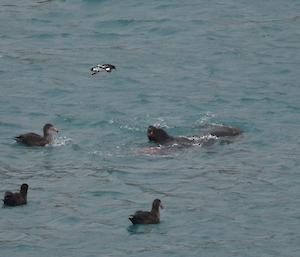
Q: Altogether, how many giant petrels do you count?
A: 3